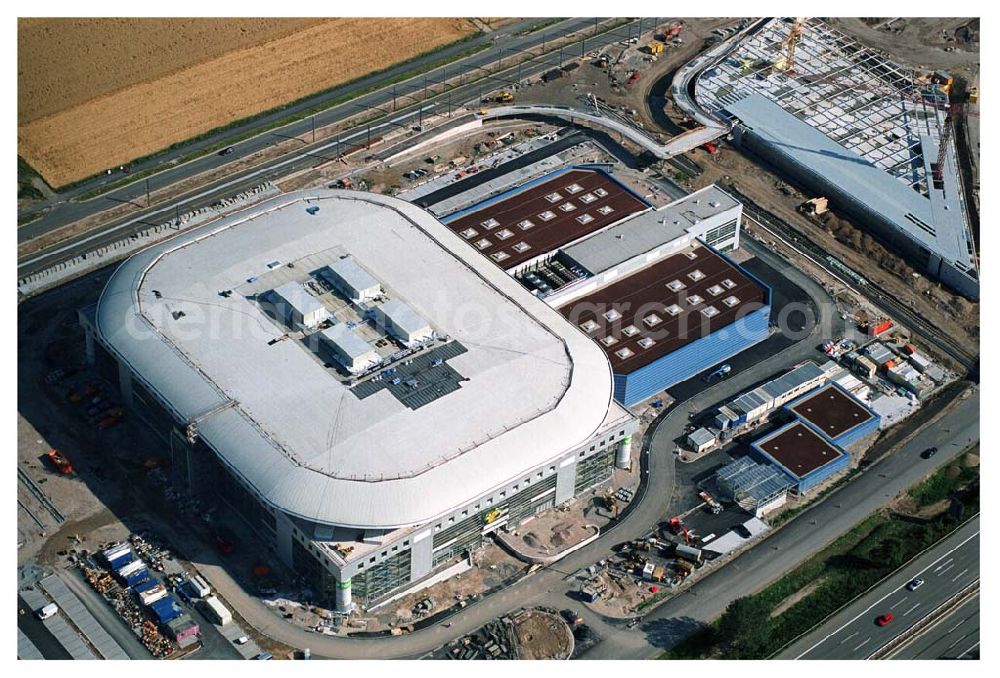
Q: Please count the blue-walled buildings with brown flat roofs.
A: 4